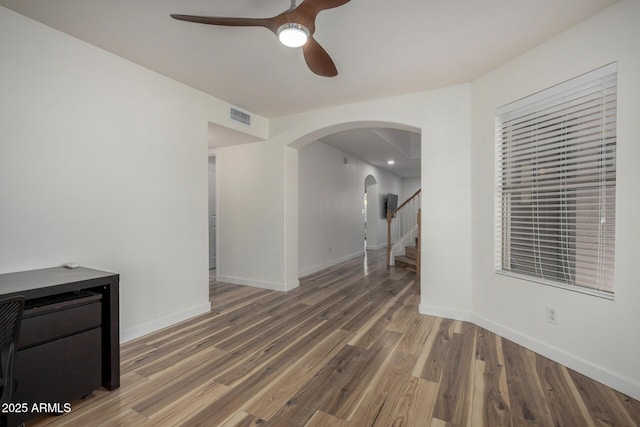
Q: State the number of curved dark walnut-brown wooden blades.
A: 3